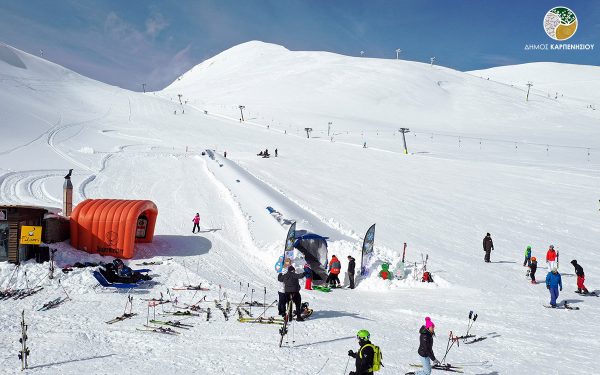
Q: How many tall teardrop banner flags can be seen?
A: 2